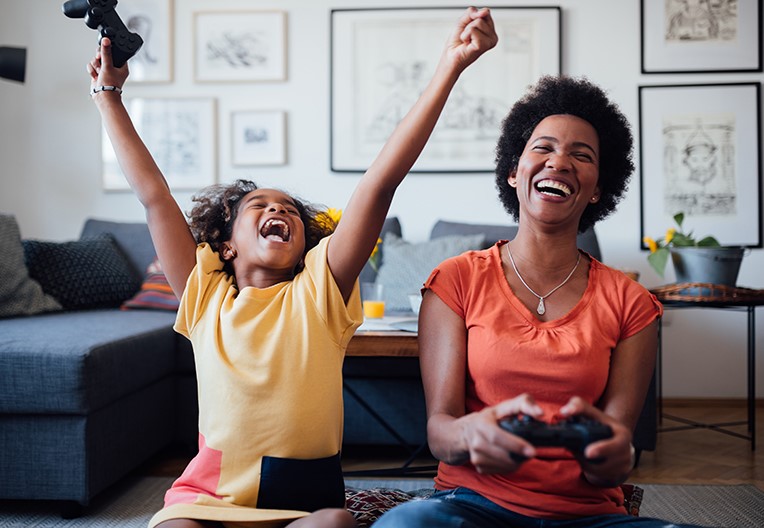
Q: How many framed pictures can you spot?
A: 7